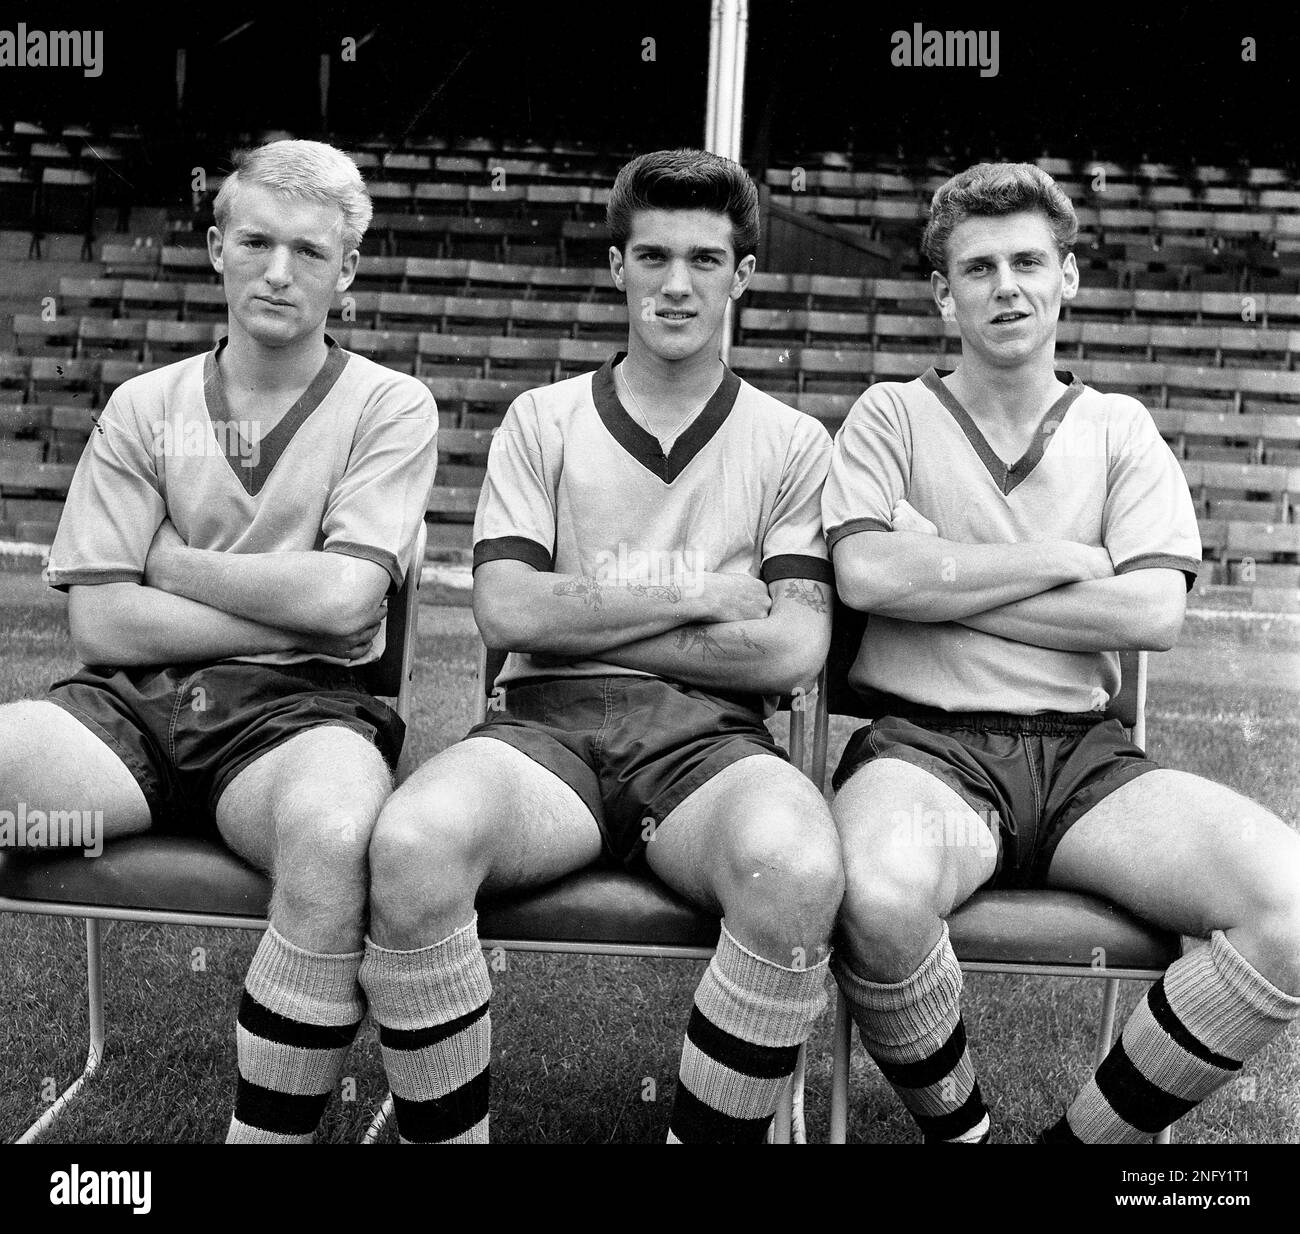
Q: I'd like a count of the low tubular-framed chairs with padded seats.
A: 3